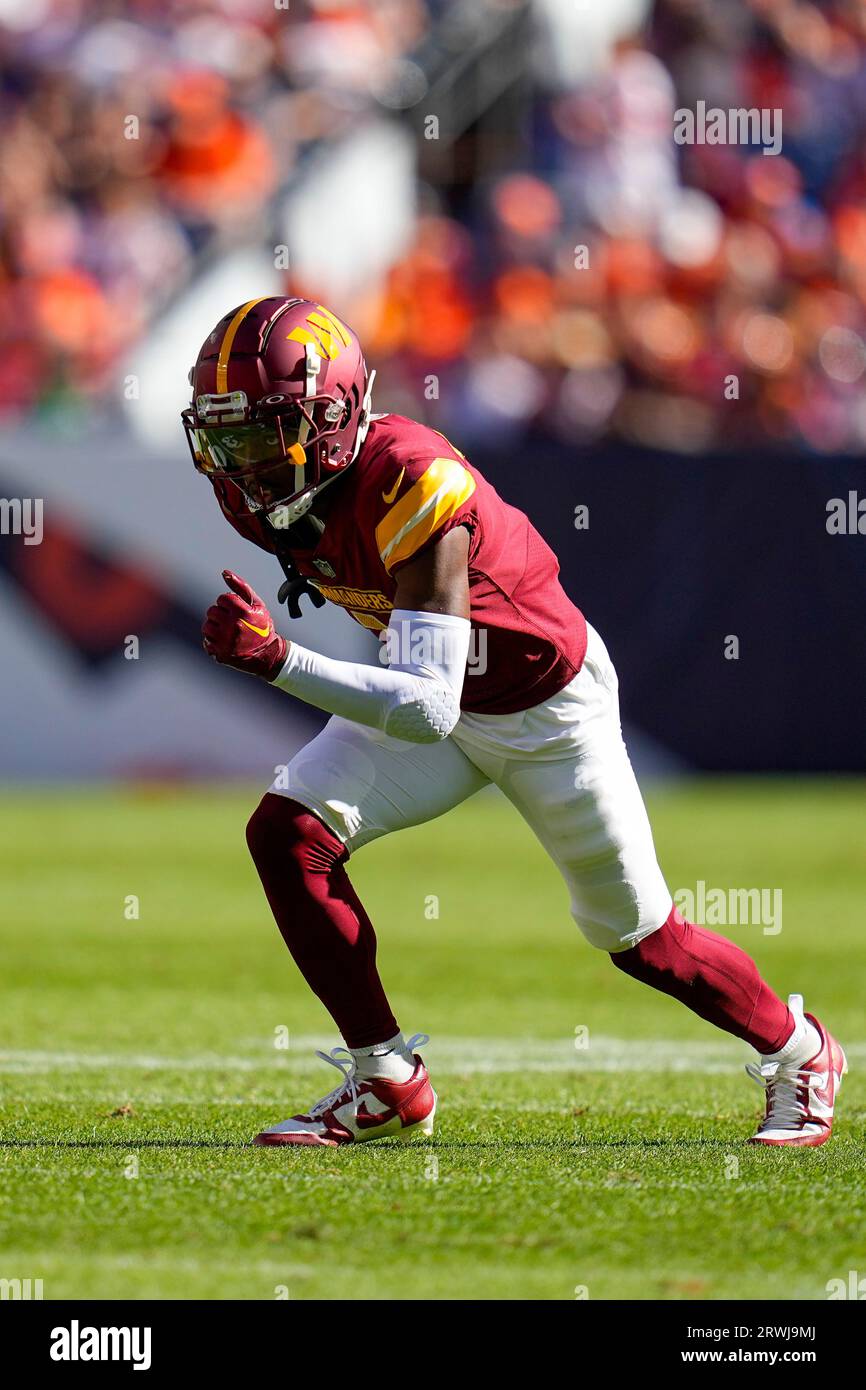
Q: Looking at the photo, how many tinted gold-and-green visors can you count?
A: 1